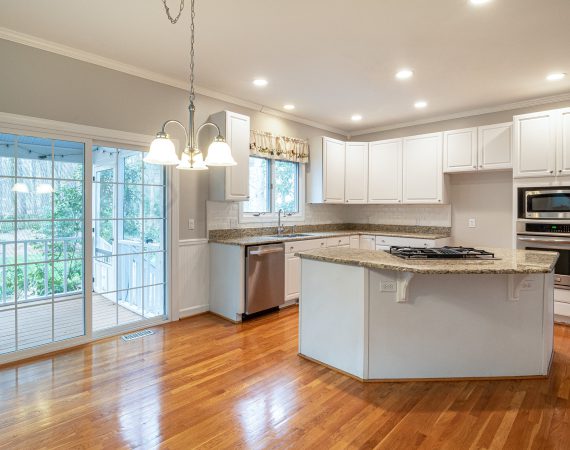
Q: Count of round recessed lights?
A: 7